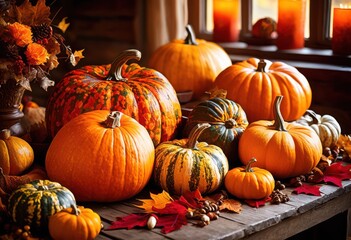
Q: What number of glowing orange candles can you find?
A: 3